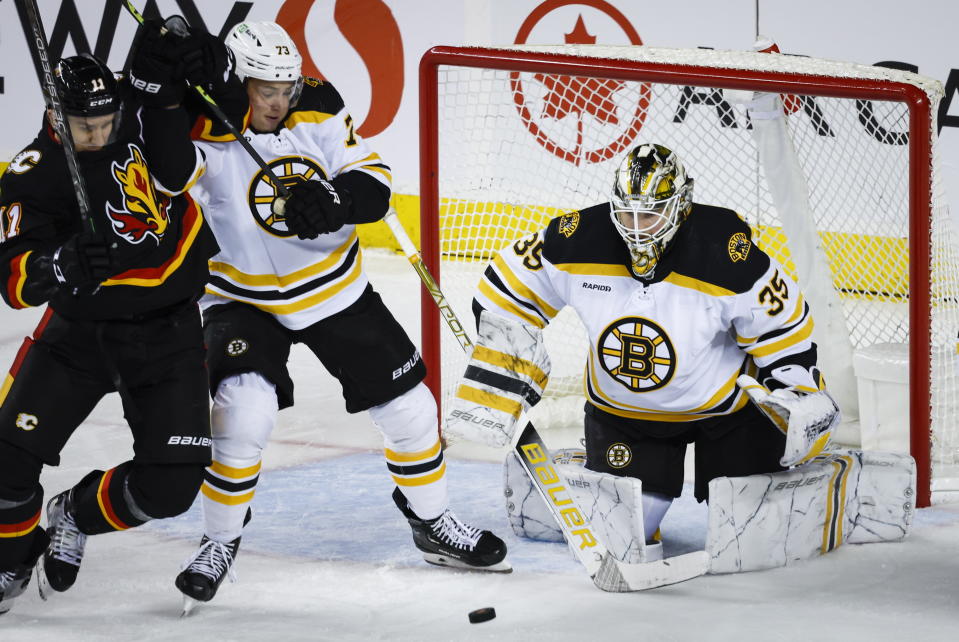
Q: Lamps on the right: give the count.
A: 0